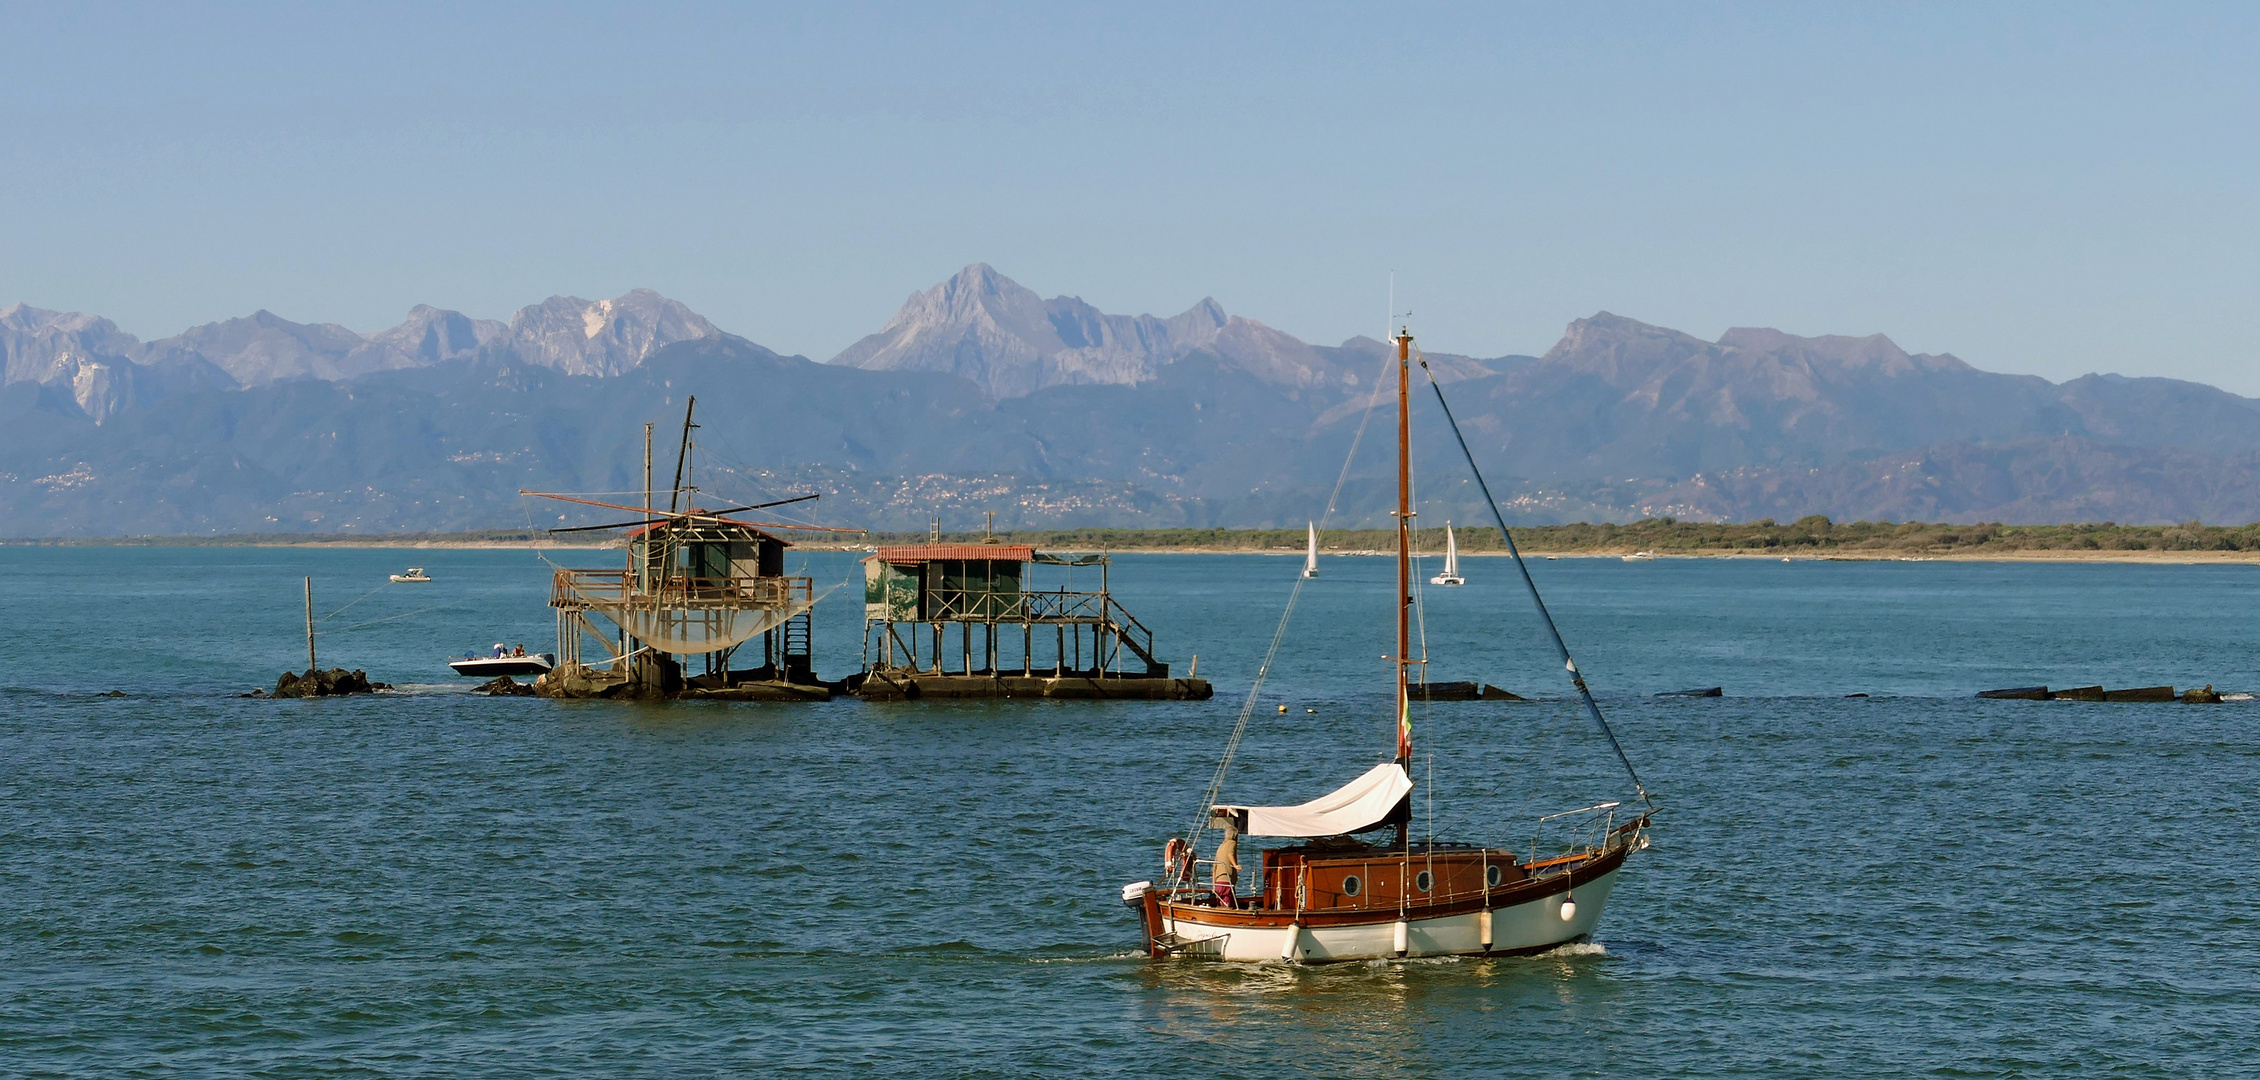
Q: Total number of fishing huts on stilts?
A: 2